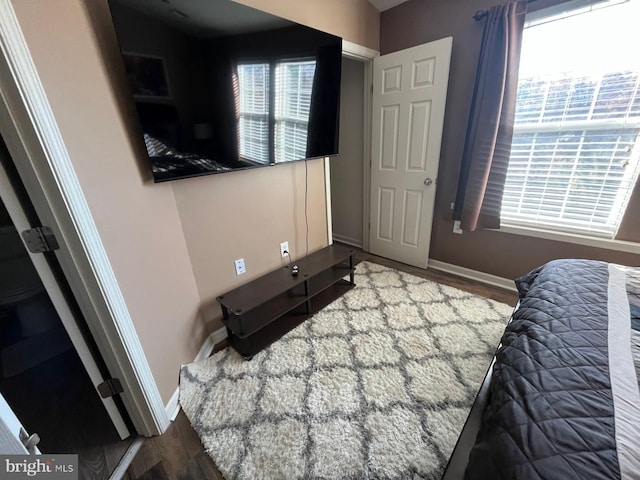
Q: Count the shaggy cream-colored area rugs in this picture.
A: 1